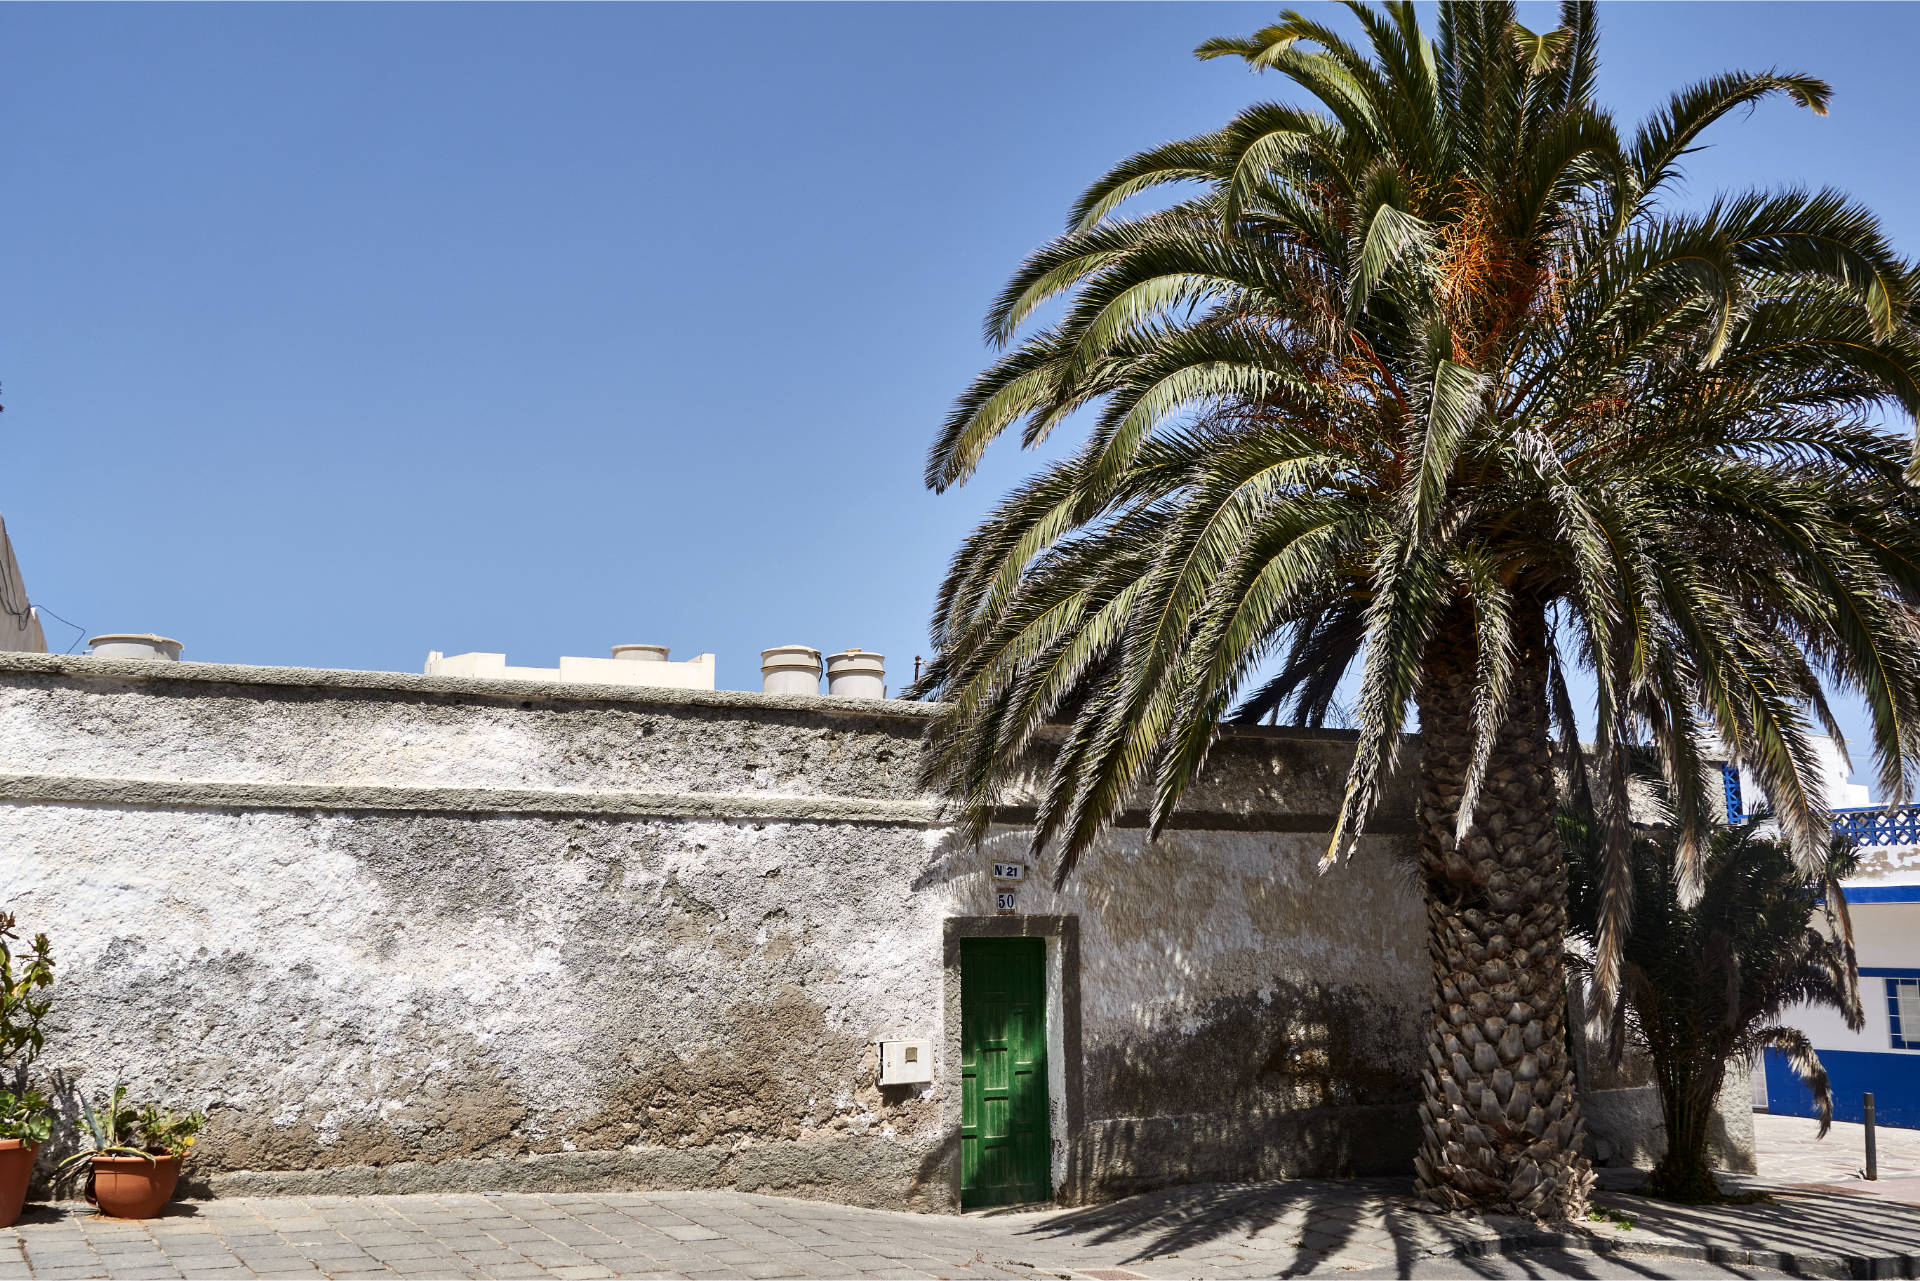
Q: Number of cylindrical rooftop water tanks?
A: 4